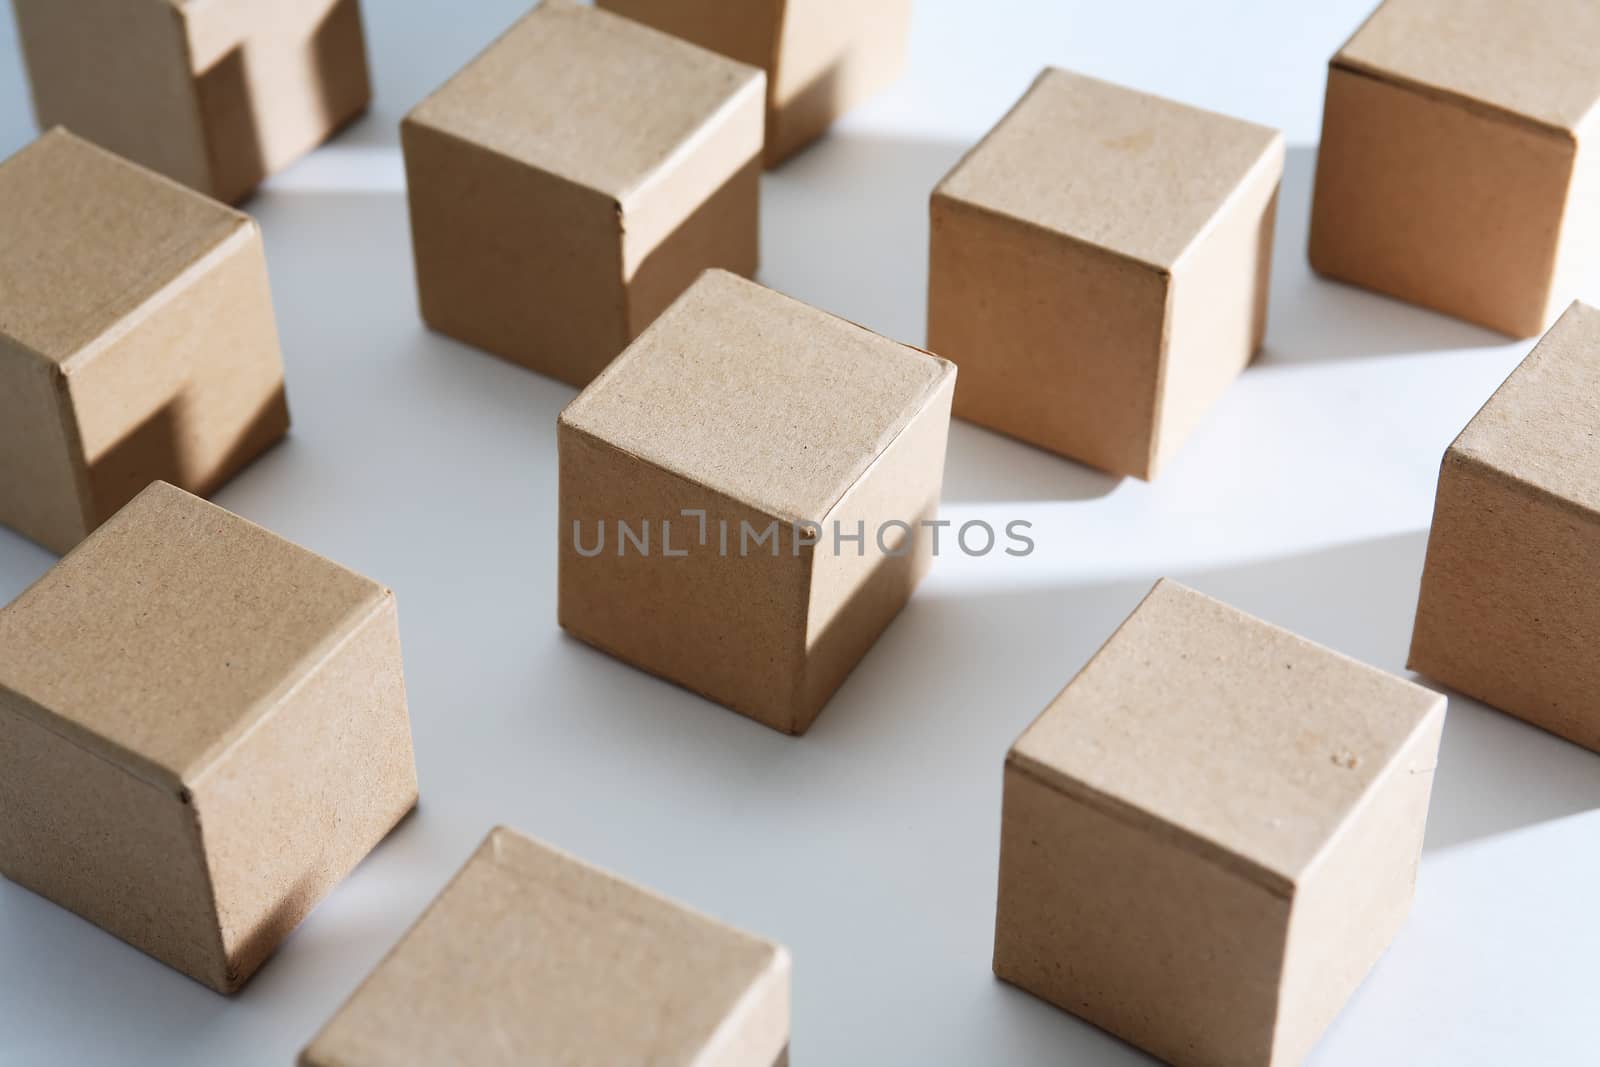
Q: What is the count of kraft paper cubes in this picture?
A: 11